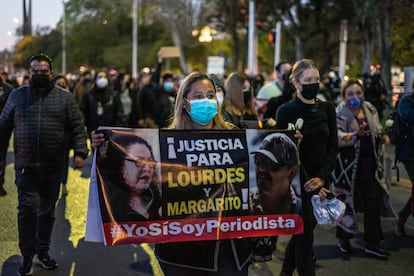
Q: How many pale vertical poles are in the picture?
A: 5